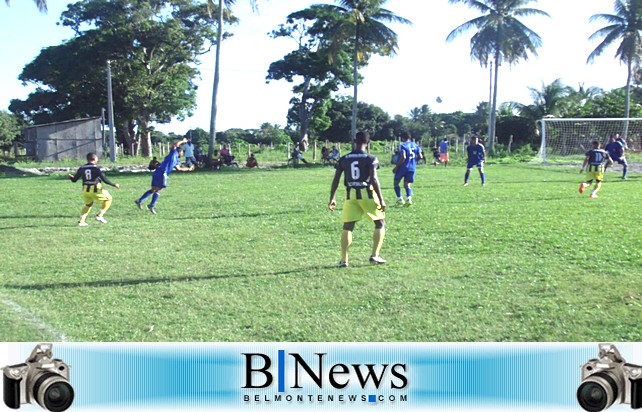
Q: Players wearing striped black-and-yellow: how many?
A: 3